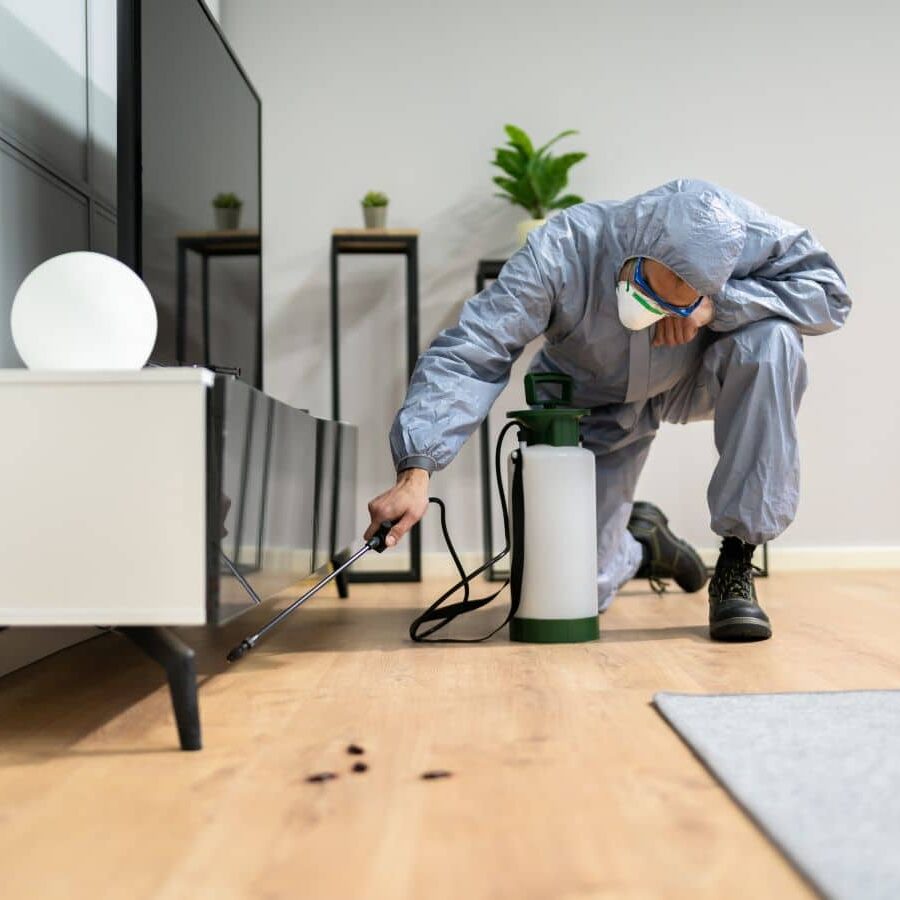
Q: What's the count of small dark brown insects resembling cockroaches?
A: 4